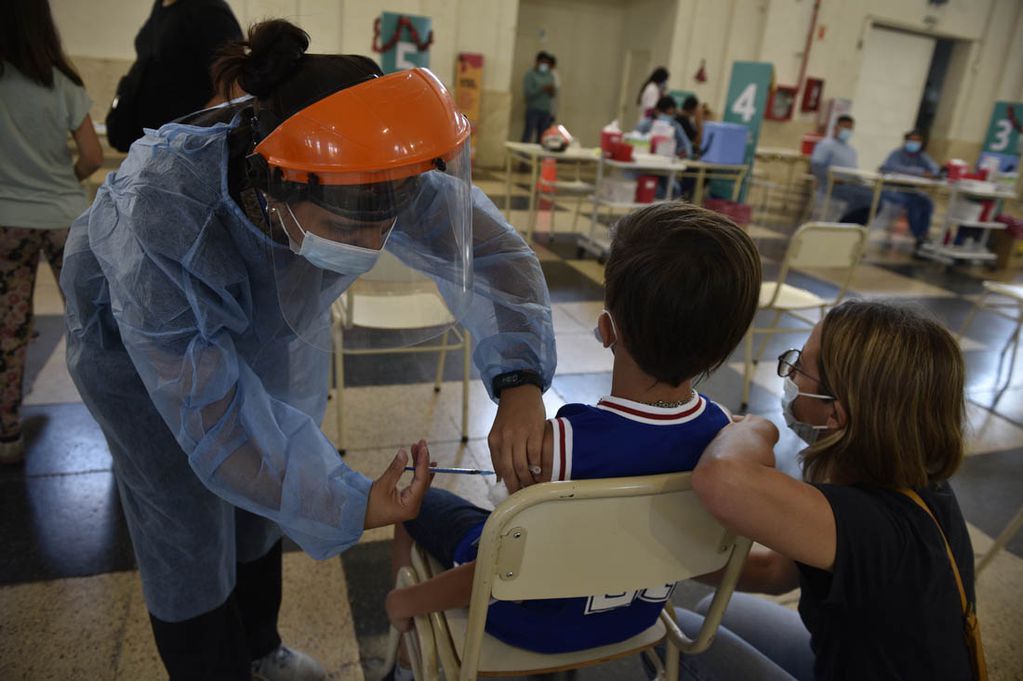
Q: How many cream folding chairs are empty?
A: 3